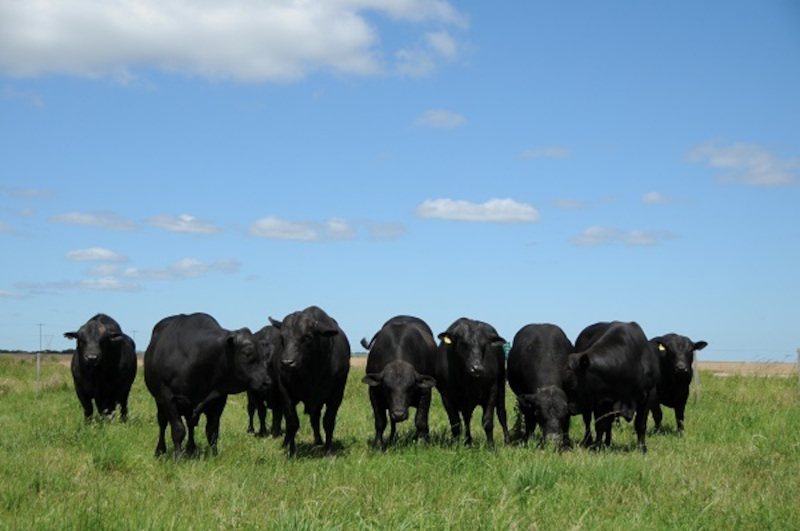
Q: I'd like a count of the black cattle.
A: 9